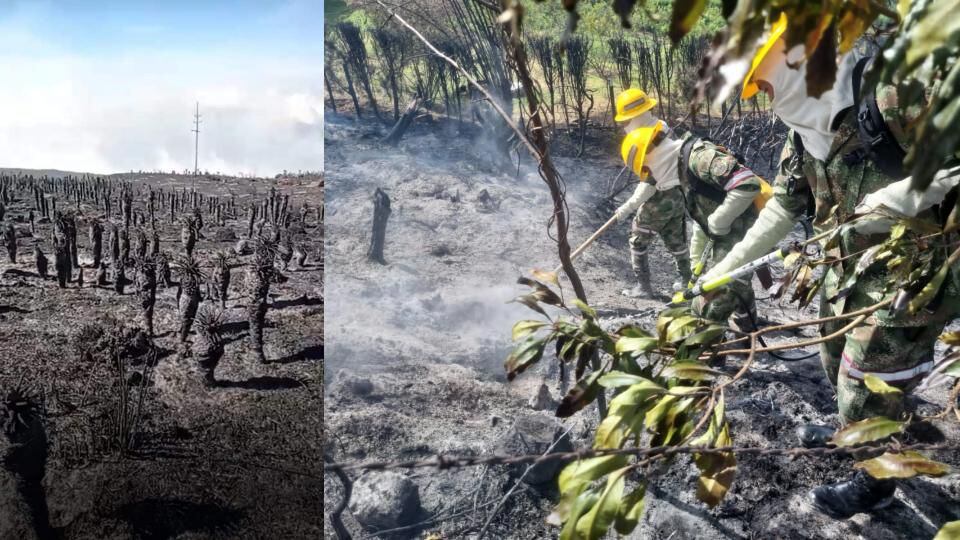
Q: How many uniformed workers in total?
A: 3